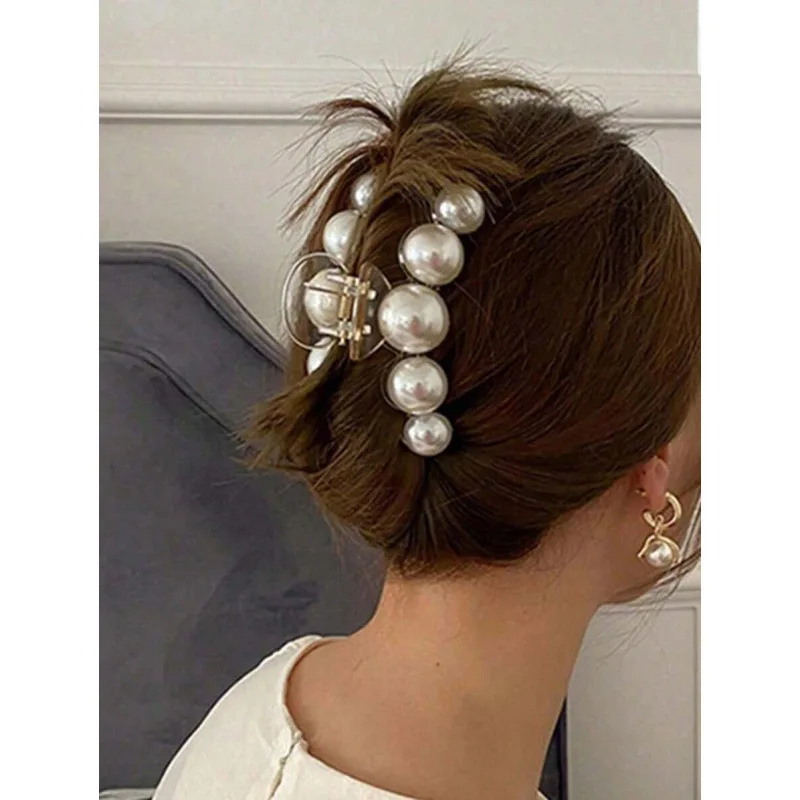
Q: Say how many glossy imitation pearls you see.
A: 10